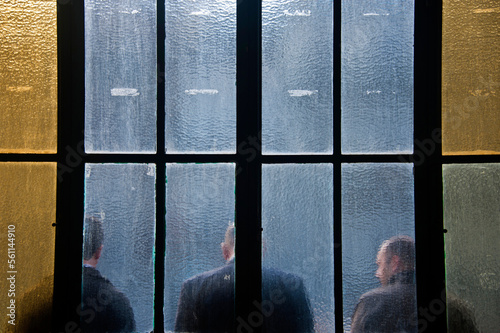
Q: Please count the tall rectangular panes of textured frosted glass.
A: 12